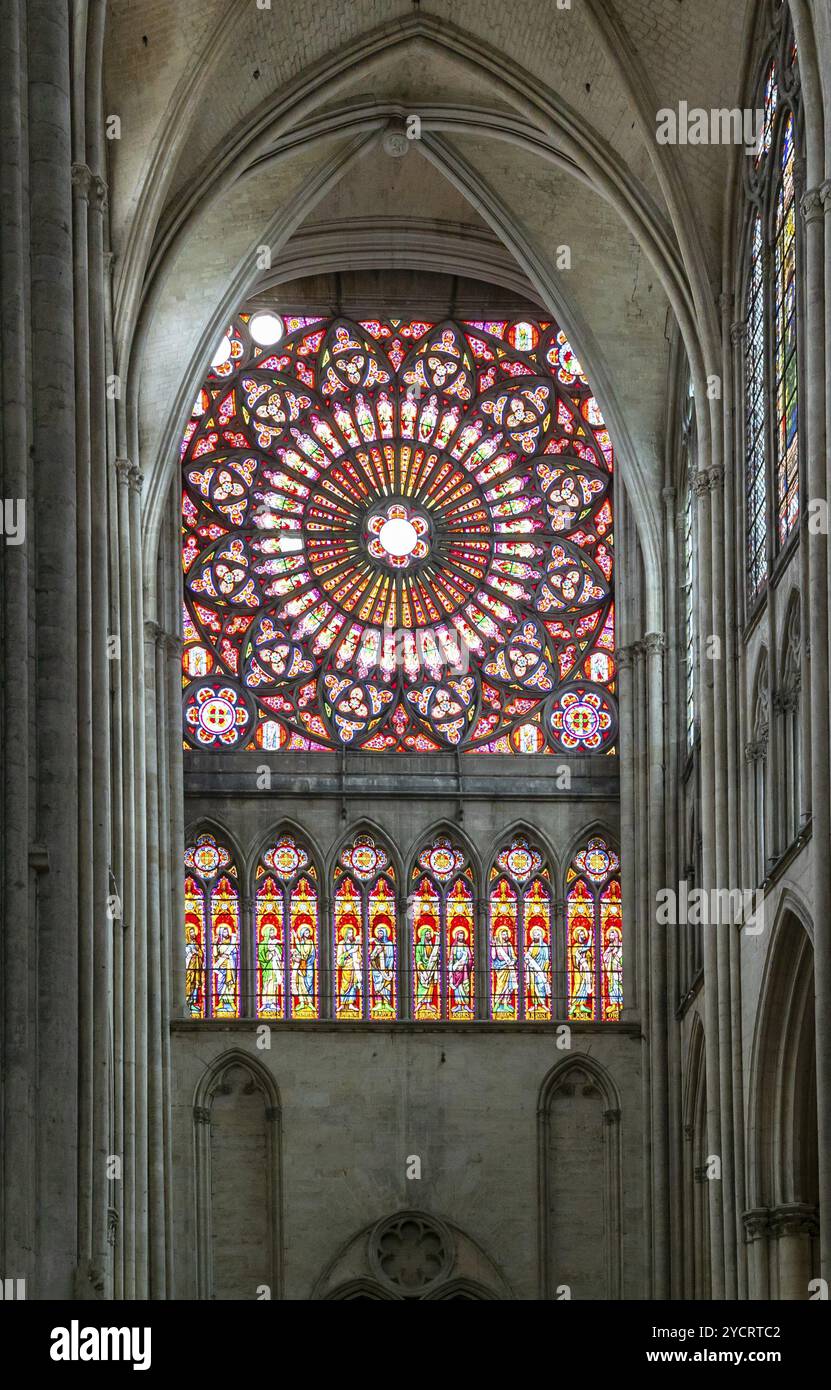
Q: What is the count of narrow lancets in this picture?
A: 12